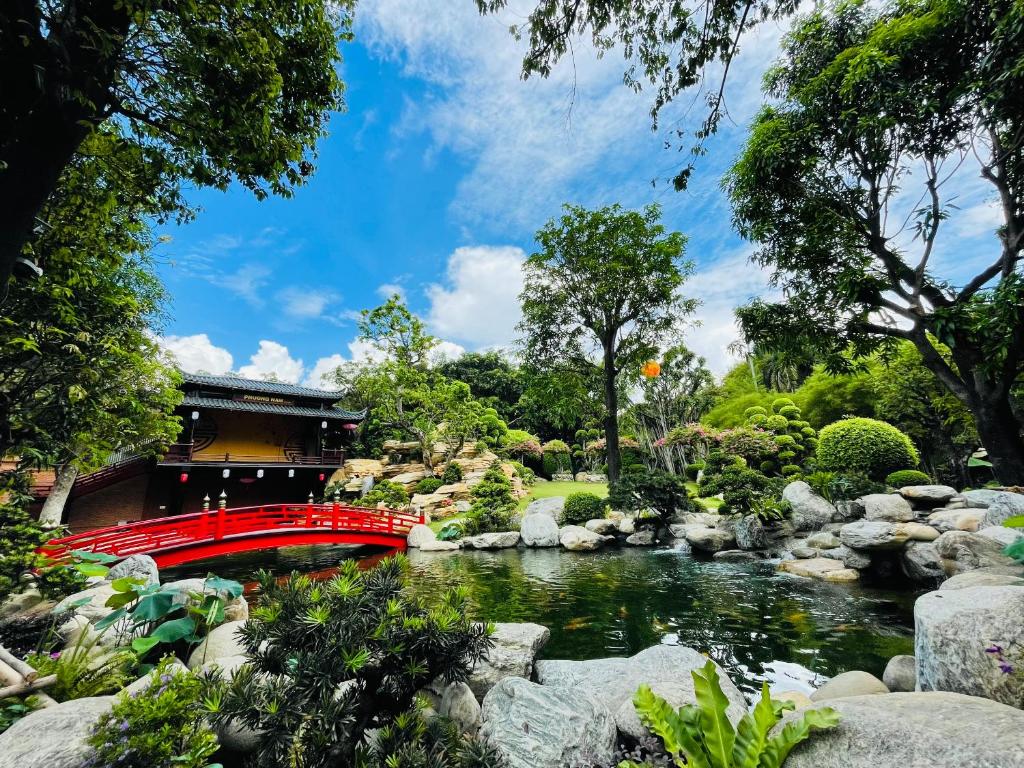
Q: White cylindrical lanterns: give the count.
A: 5